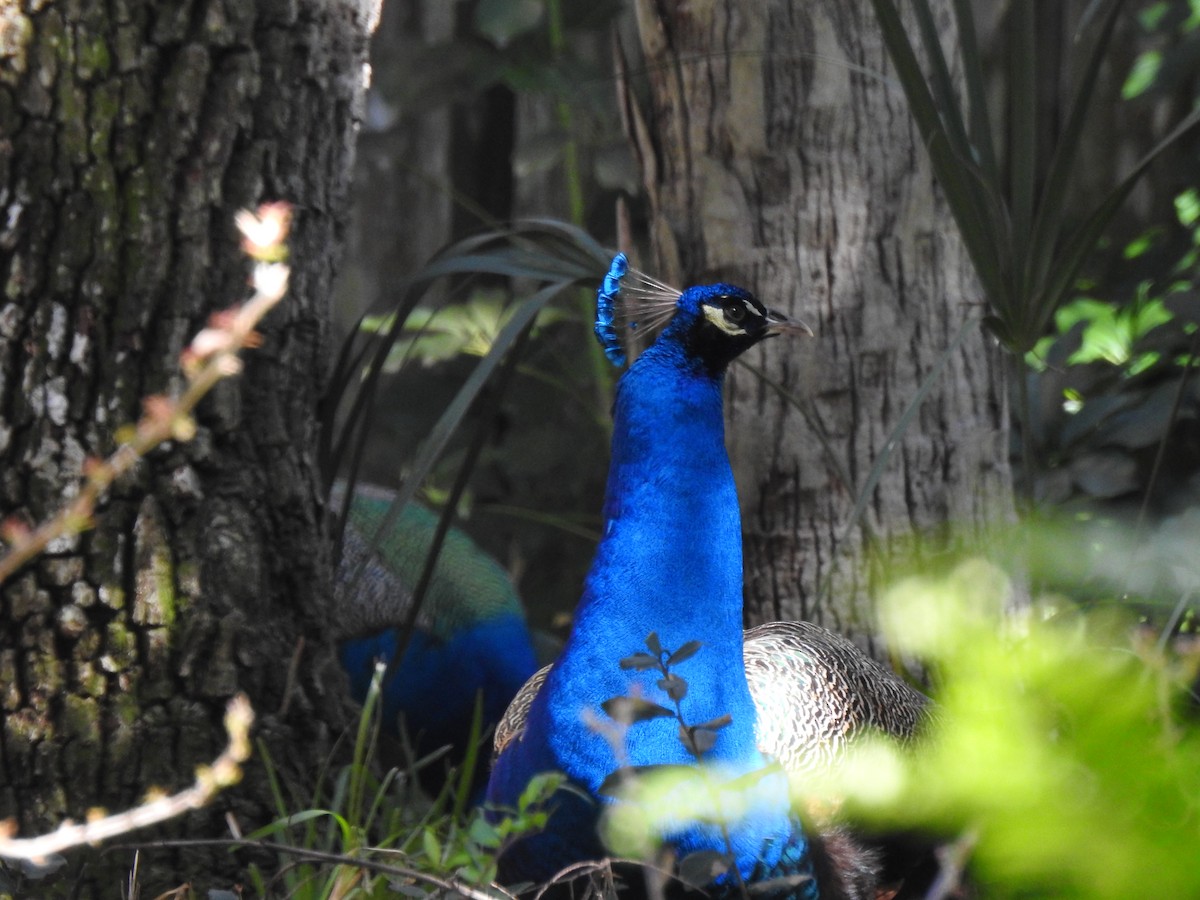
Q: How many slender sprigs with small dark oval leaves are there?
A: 1